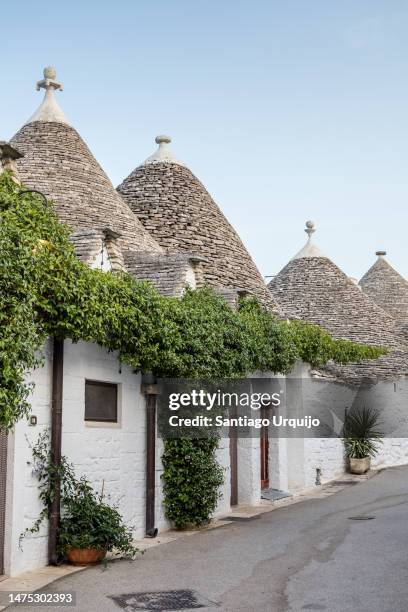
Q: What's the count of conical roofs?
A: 4